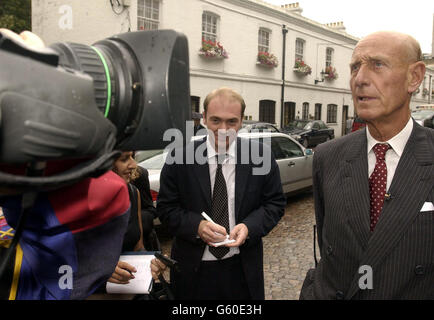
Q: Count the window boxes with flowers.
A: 4